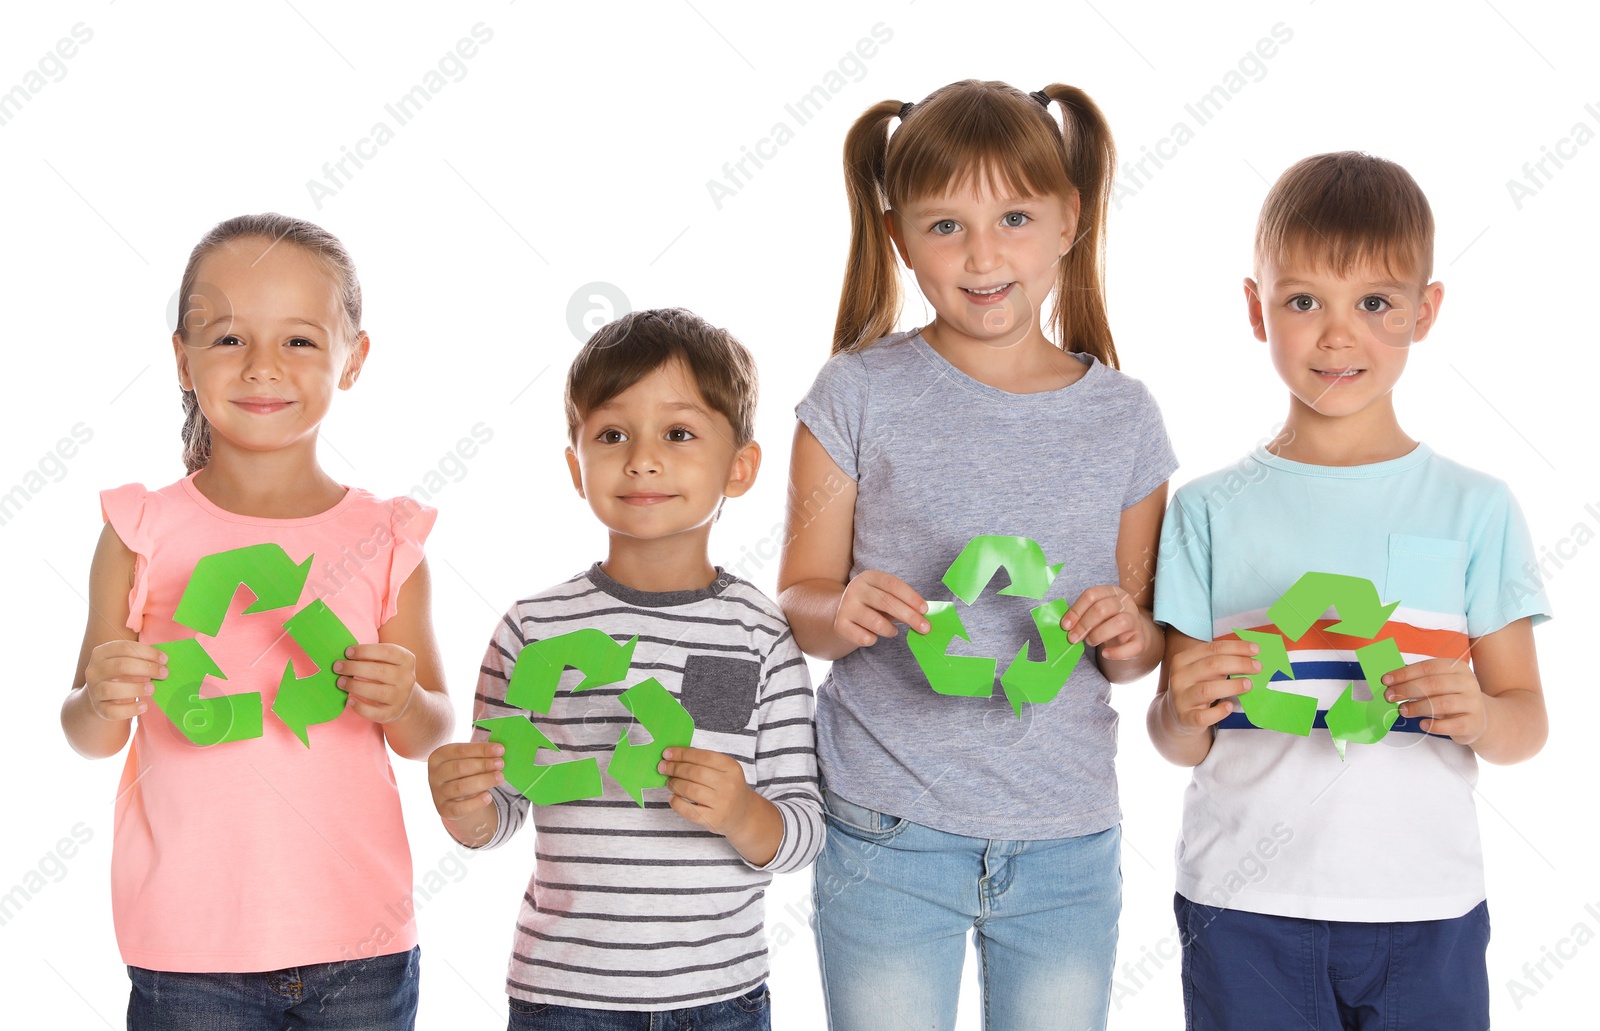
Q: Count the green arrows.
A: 12